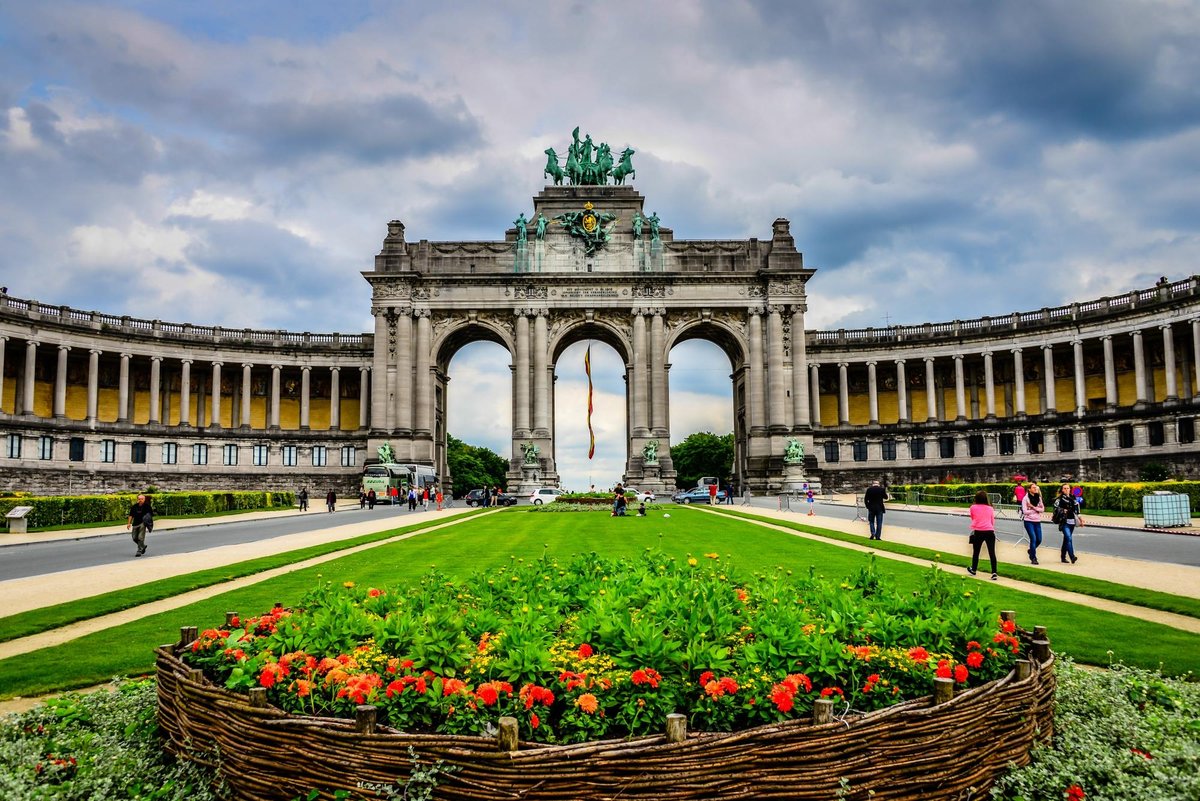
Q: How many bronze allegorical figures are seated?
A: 4